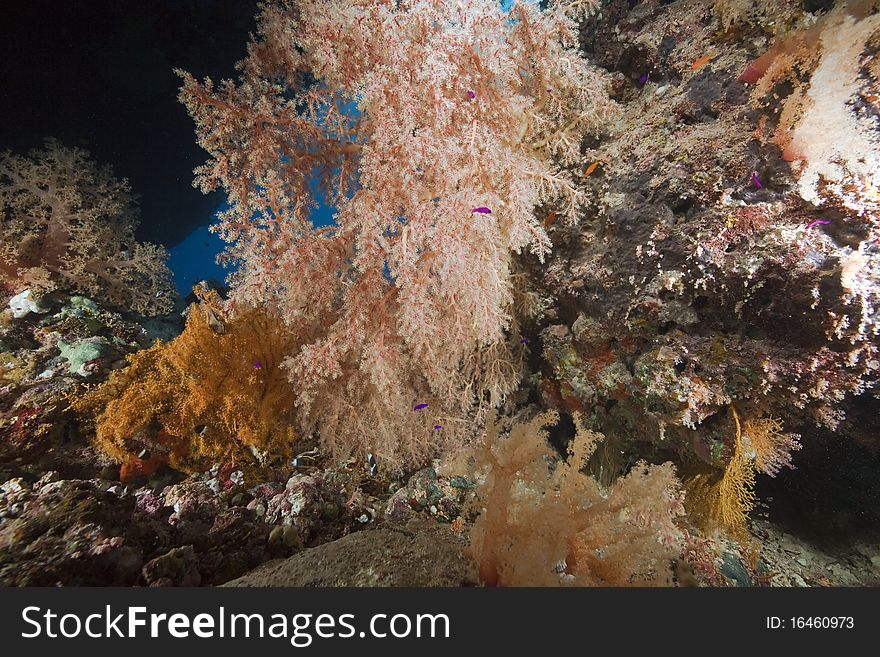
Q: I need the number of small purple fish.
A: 9